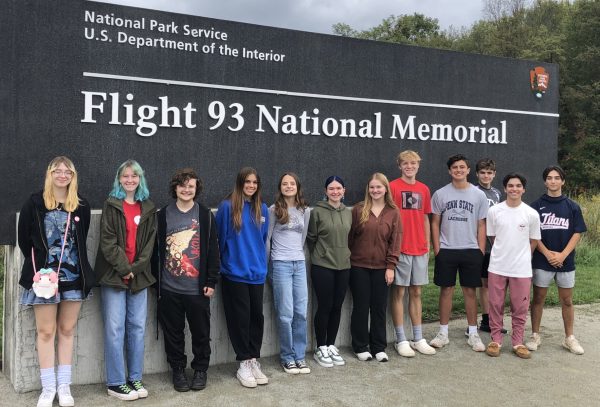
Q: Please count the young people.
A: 12